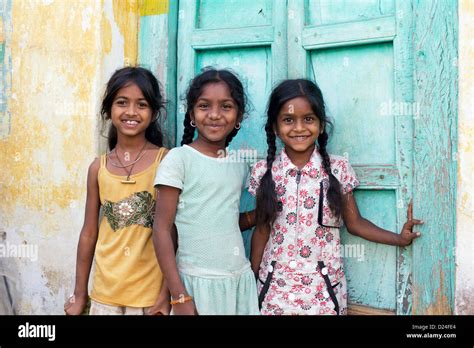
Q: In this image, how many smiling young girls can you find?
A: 3